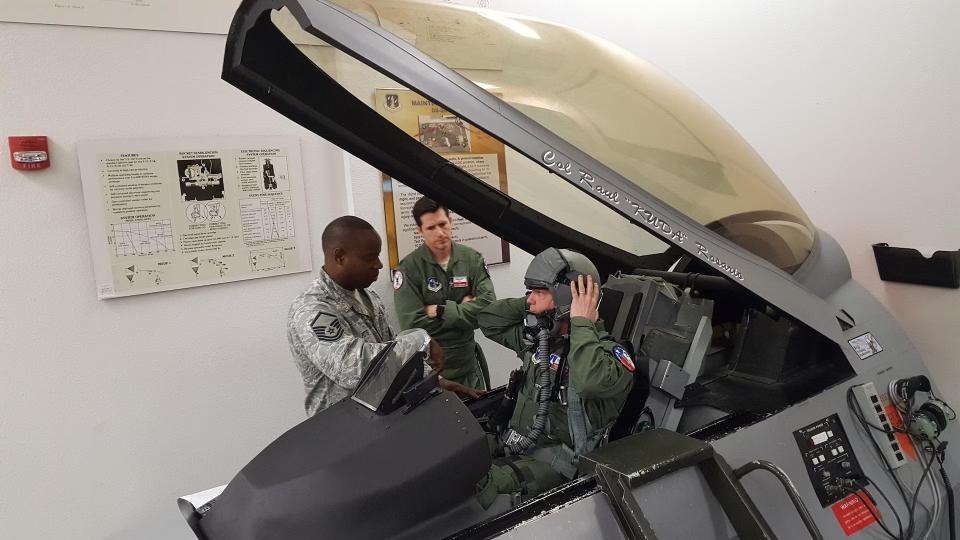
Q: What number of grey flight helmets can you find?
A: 1